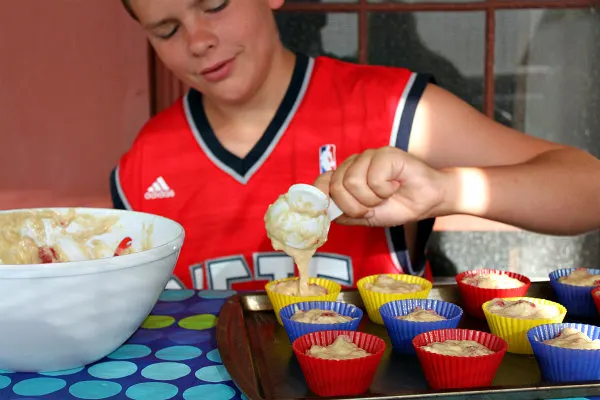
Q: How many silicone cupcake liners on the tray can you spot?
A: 11